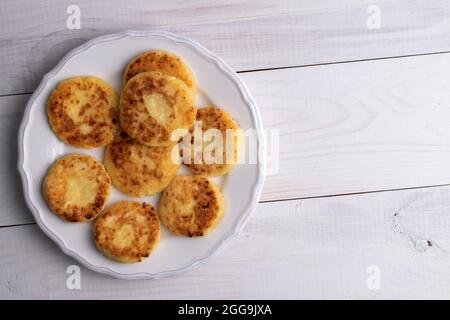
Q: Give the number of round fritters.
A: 8